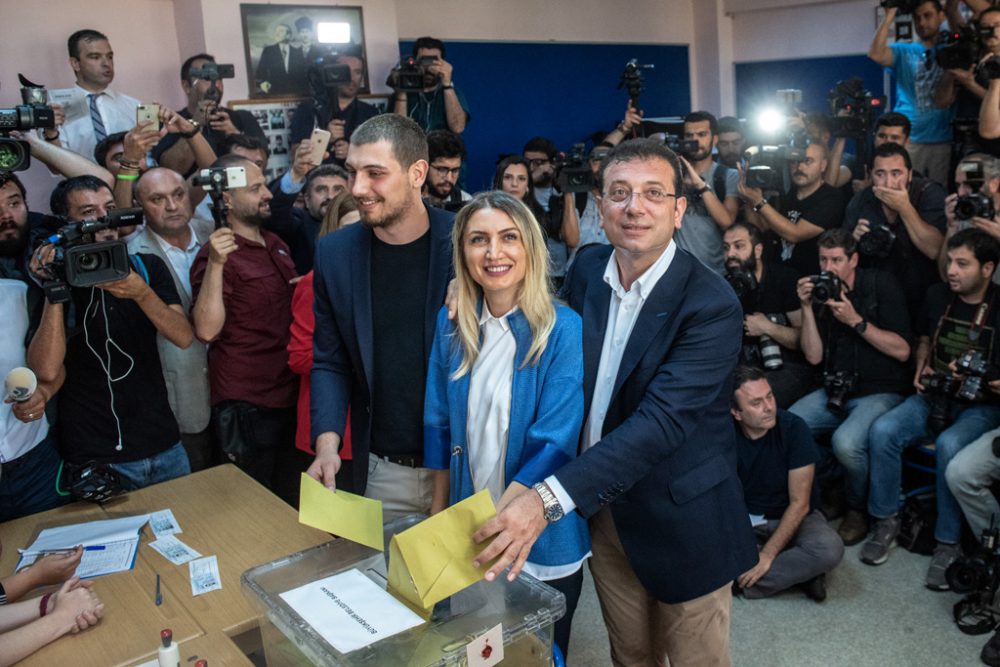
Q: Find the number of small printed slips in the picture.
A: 3